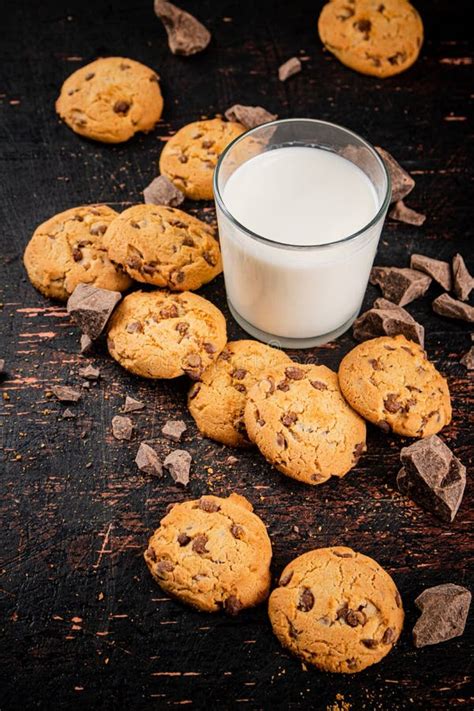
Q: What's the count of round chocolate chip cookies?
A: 11